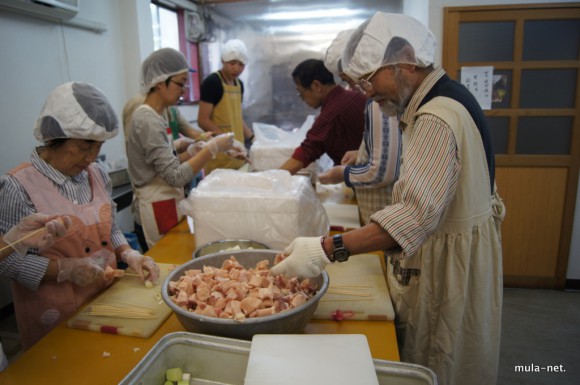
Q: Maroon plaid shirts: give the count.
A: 1